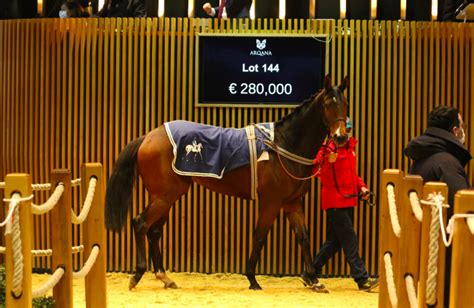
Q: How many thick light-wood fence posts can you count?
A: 7